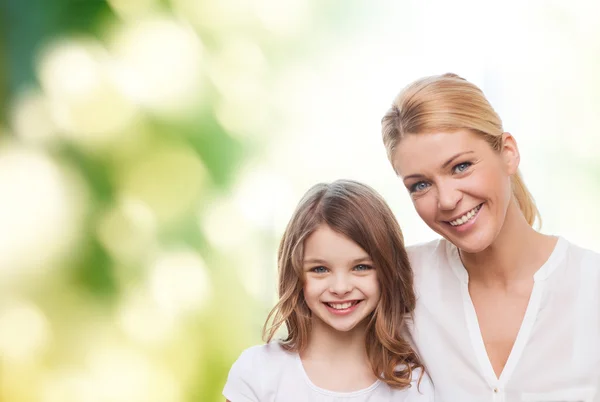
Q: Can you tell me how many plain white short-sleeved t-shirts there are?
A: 1